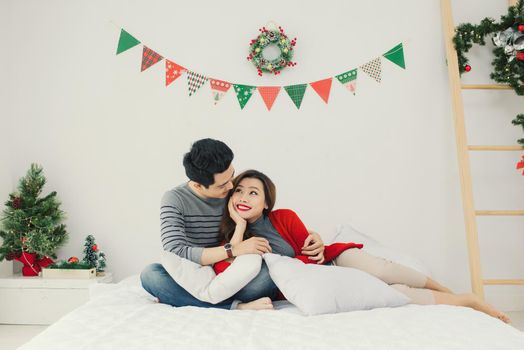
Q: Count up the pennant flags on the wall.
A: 12